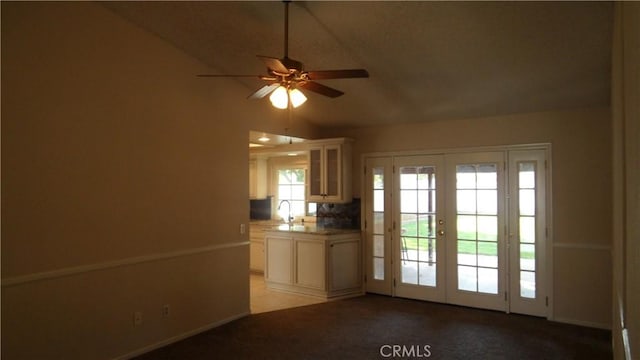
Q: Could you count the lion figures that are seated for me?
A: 0